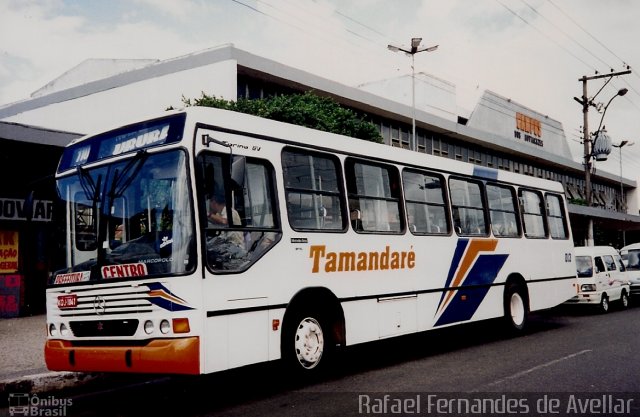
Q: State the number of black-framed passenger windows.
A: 7